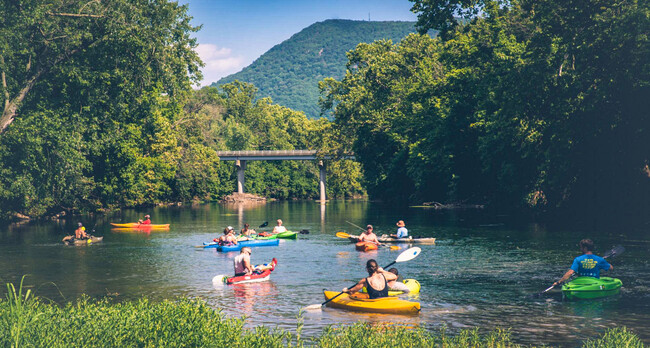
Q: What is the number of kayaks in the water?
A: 12